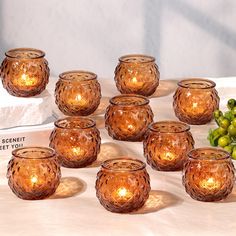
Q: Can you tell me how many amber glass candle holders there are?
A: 10